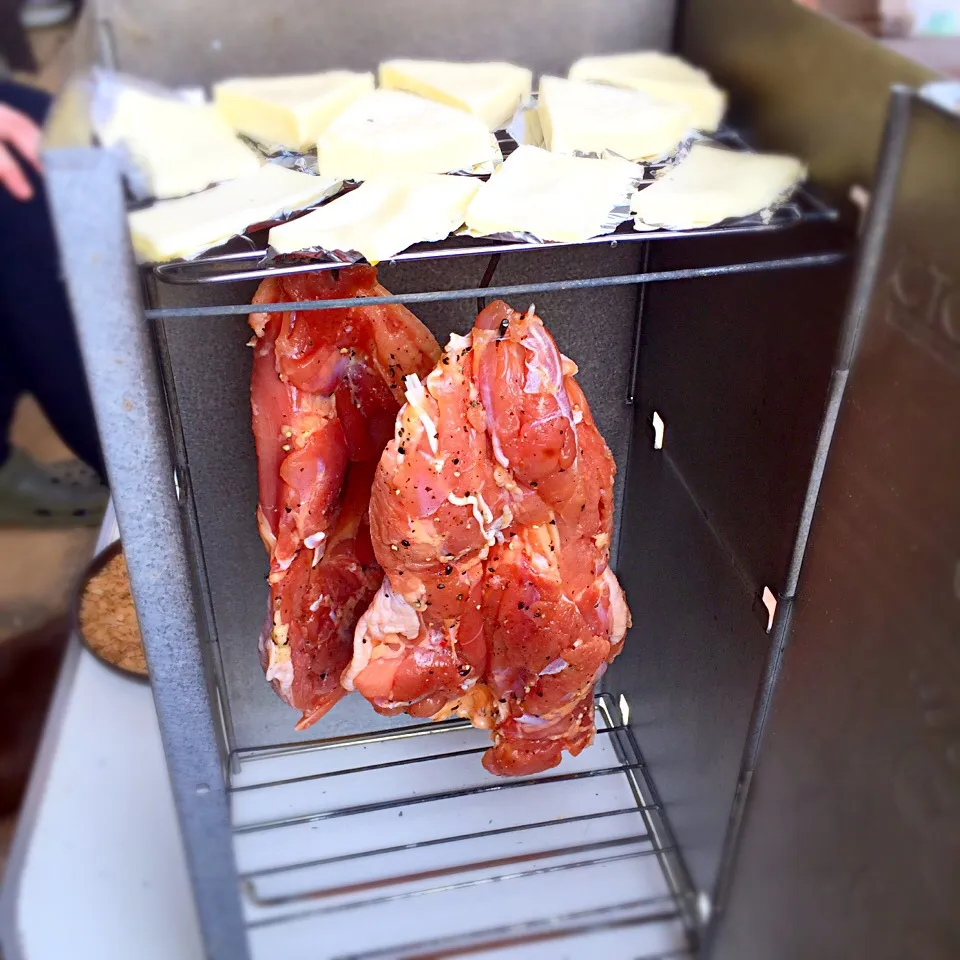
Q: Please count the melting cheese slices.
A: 10